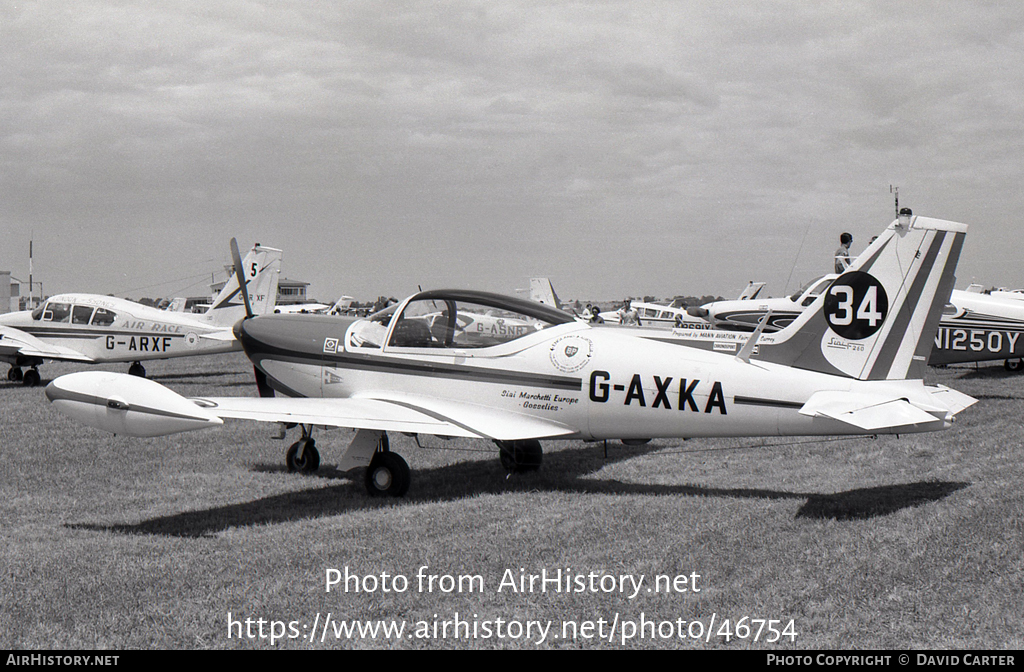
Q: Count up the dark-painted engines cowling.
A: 1